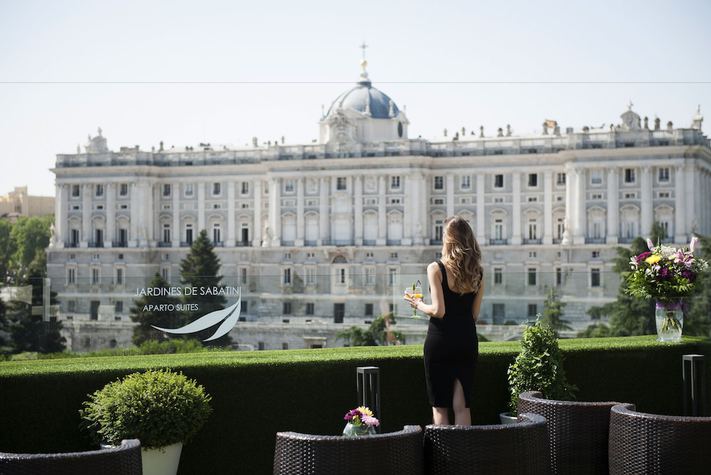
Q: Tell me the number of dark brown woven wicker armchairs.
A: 5